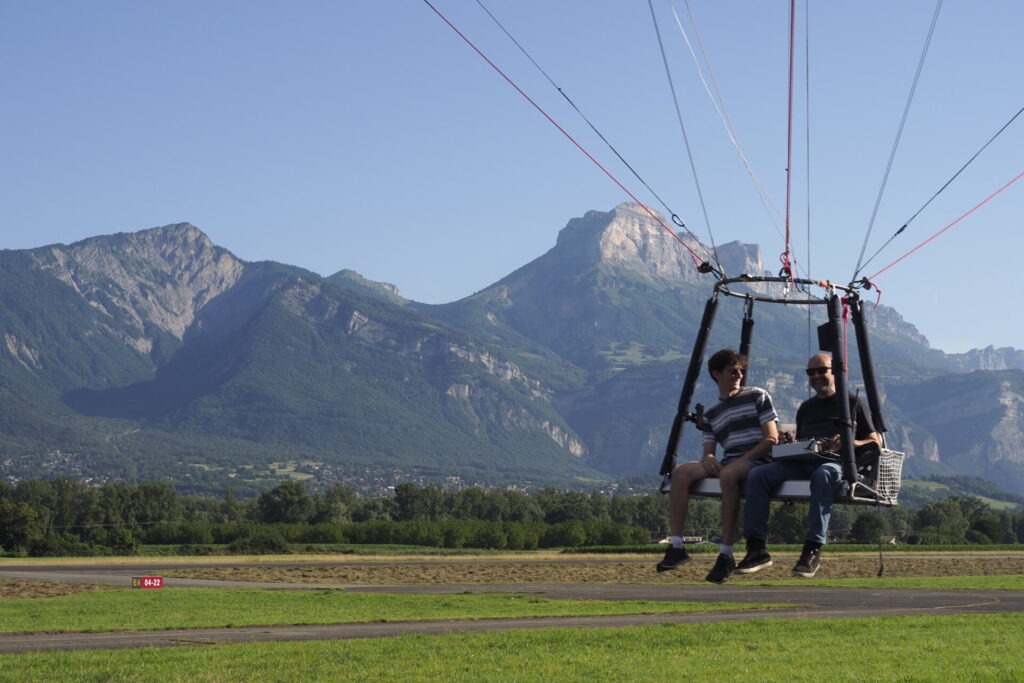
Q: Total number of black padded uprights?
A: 4